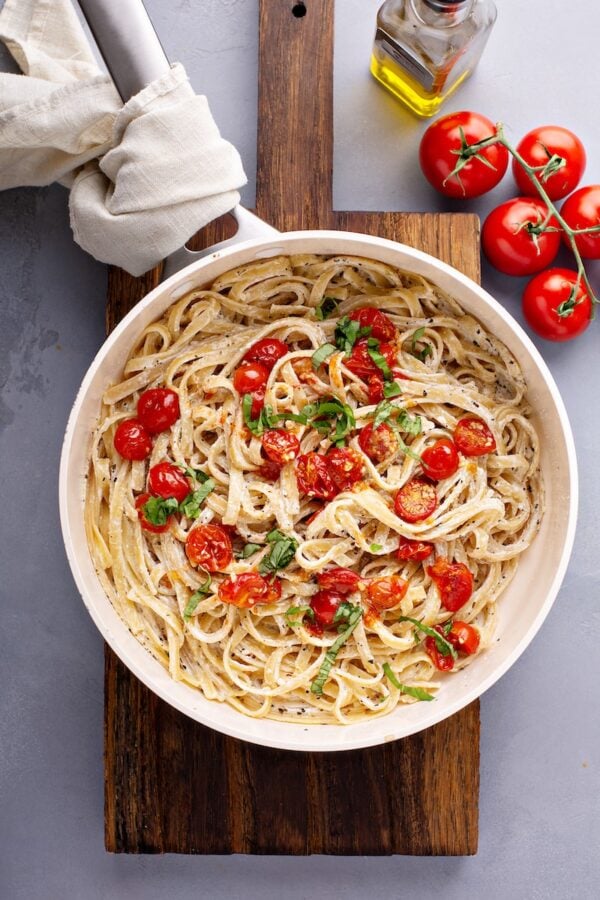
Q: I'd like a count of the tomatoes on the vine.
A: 5